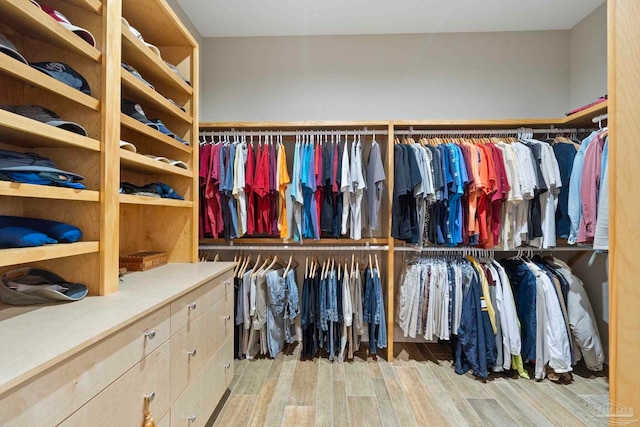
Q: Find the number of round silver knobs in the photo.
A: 8